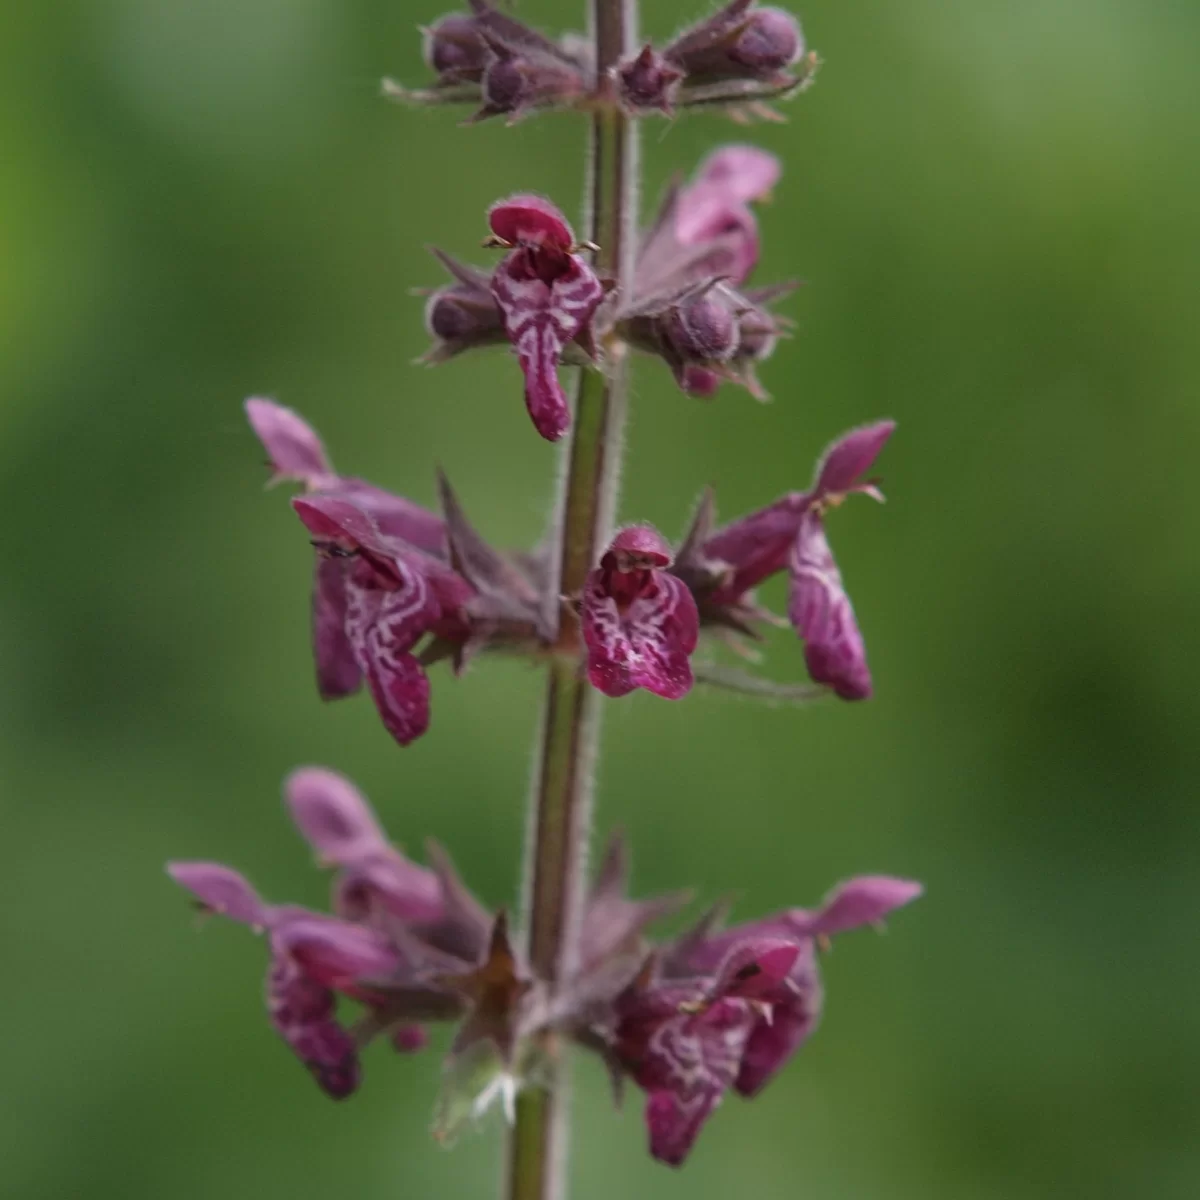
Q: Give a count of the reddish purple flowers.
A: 10